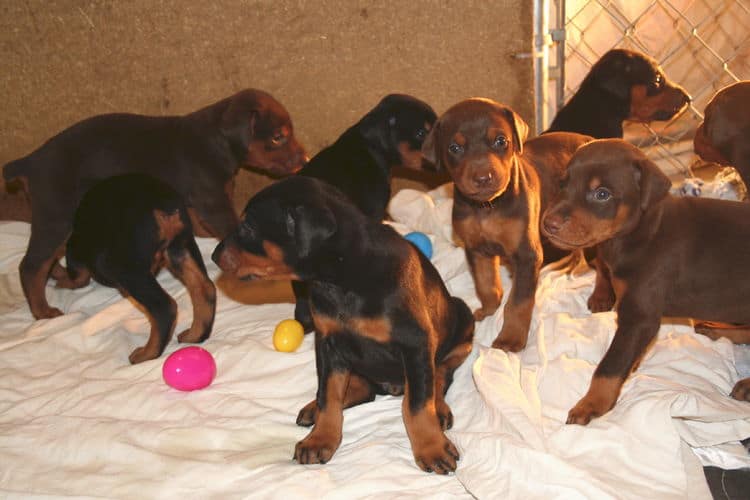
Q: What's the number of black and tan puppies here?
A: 4